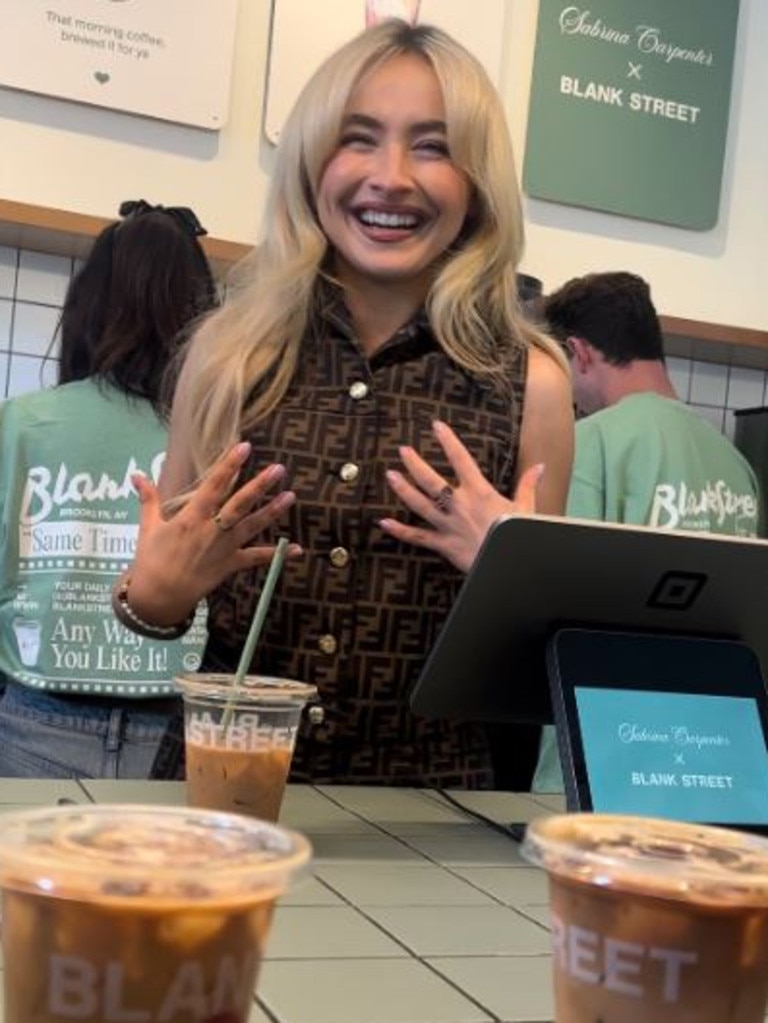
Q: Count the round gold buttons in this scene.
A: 5